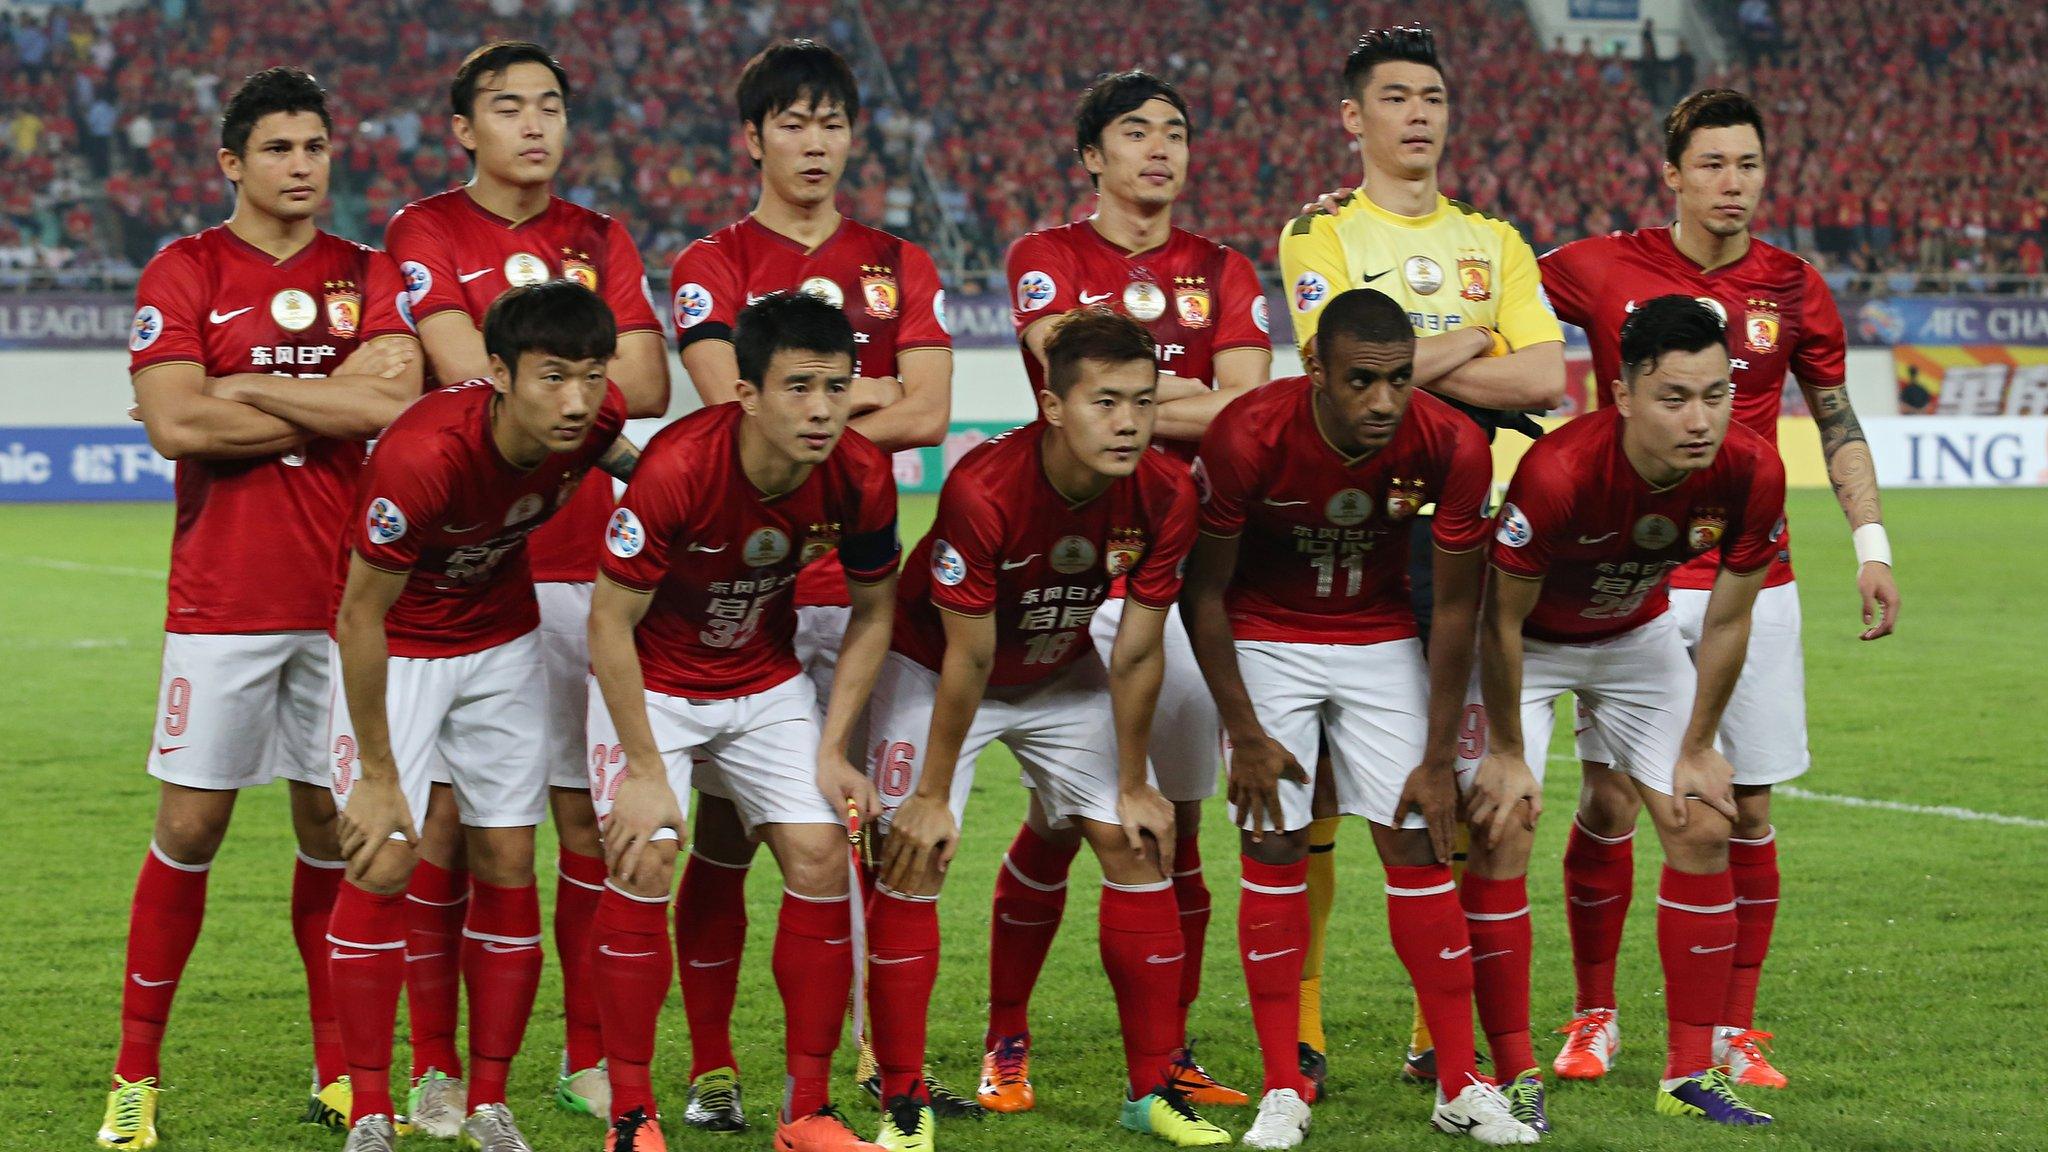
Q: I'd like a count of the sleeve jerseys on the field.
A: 11